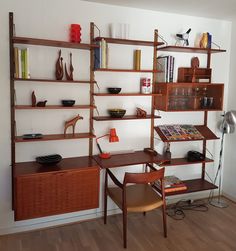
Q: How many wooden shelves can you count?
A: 12